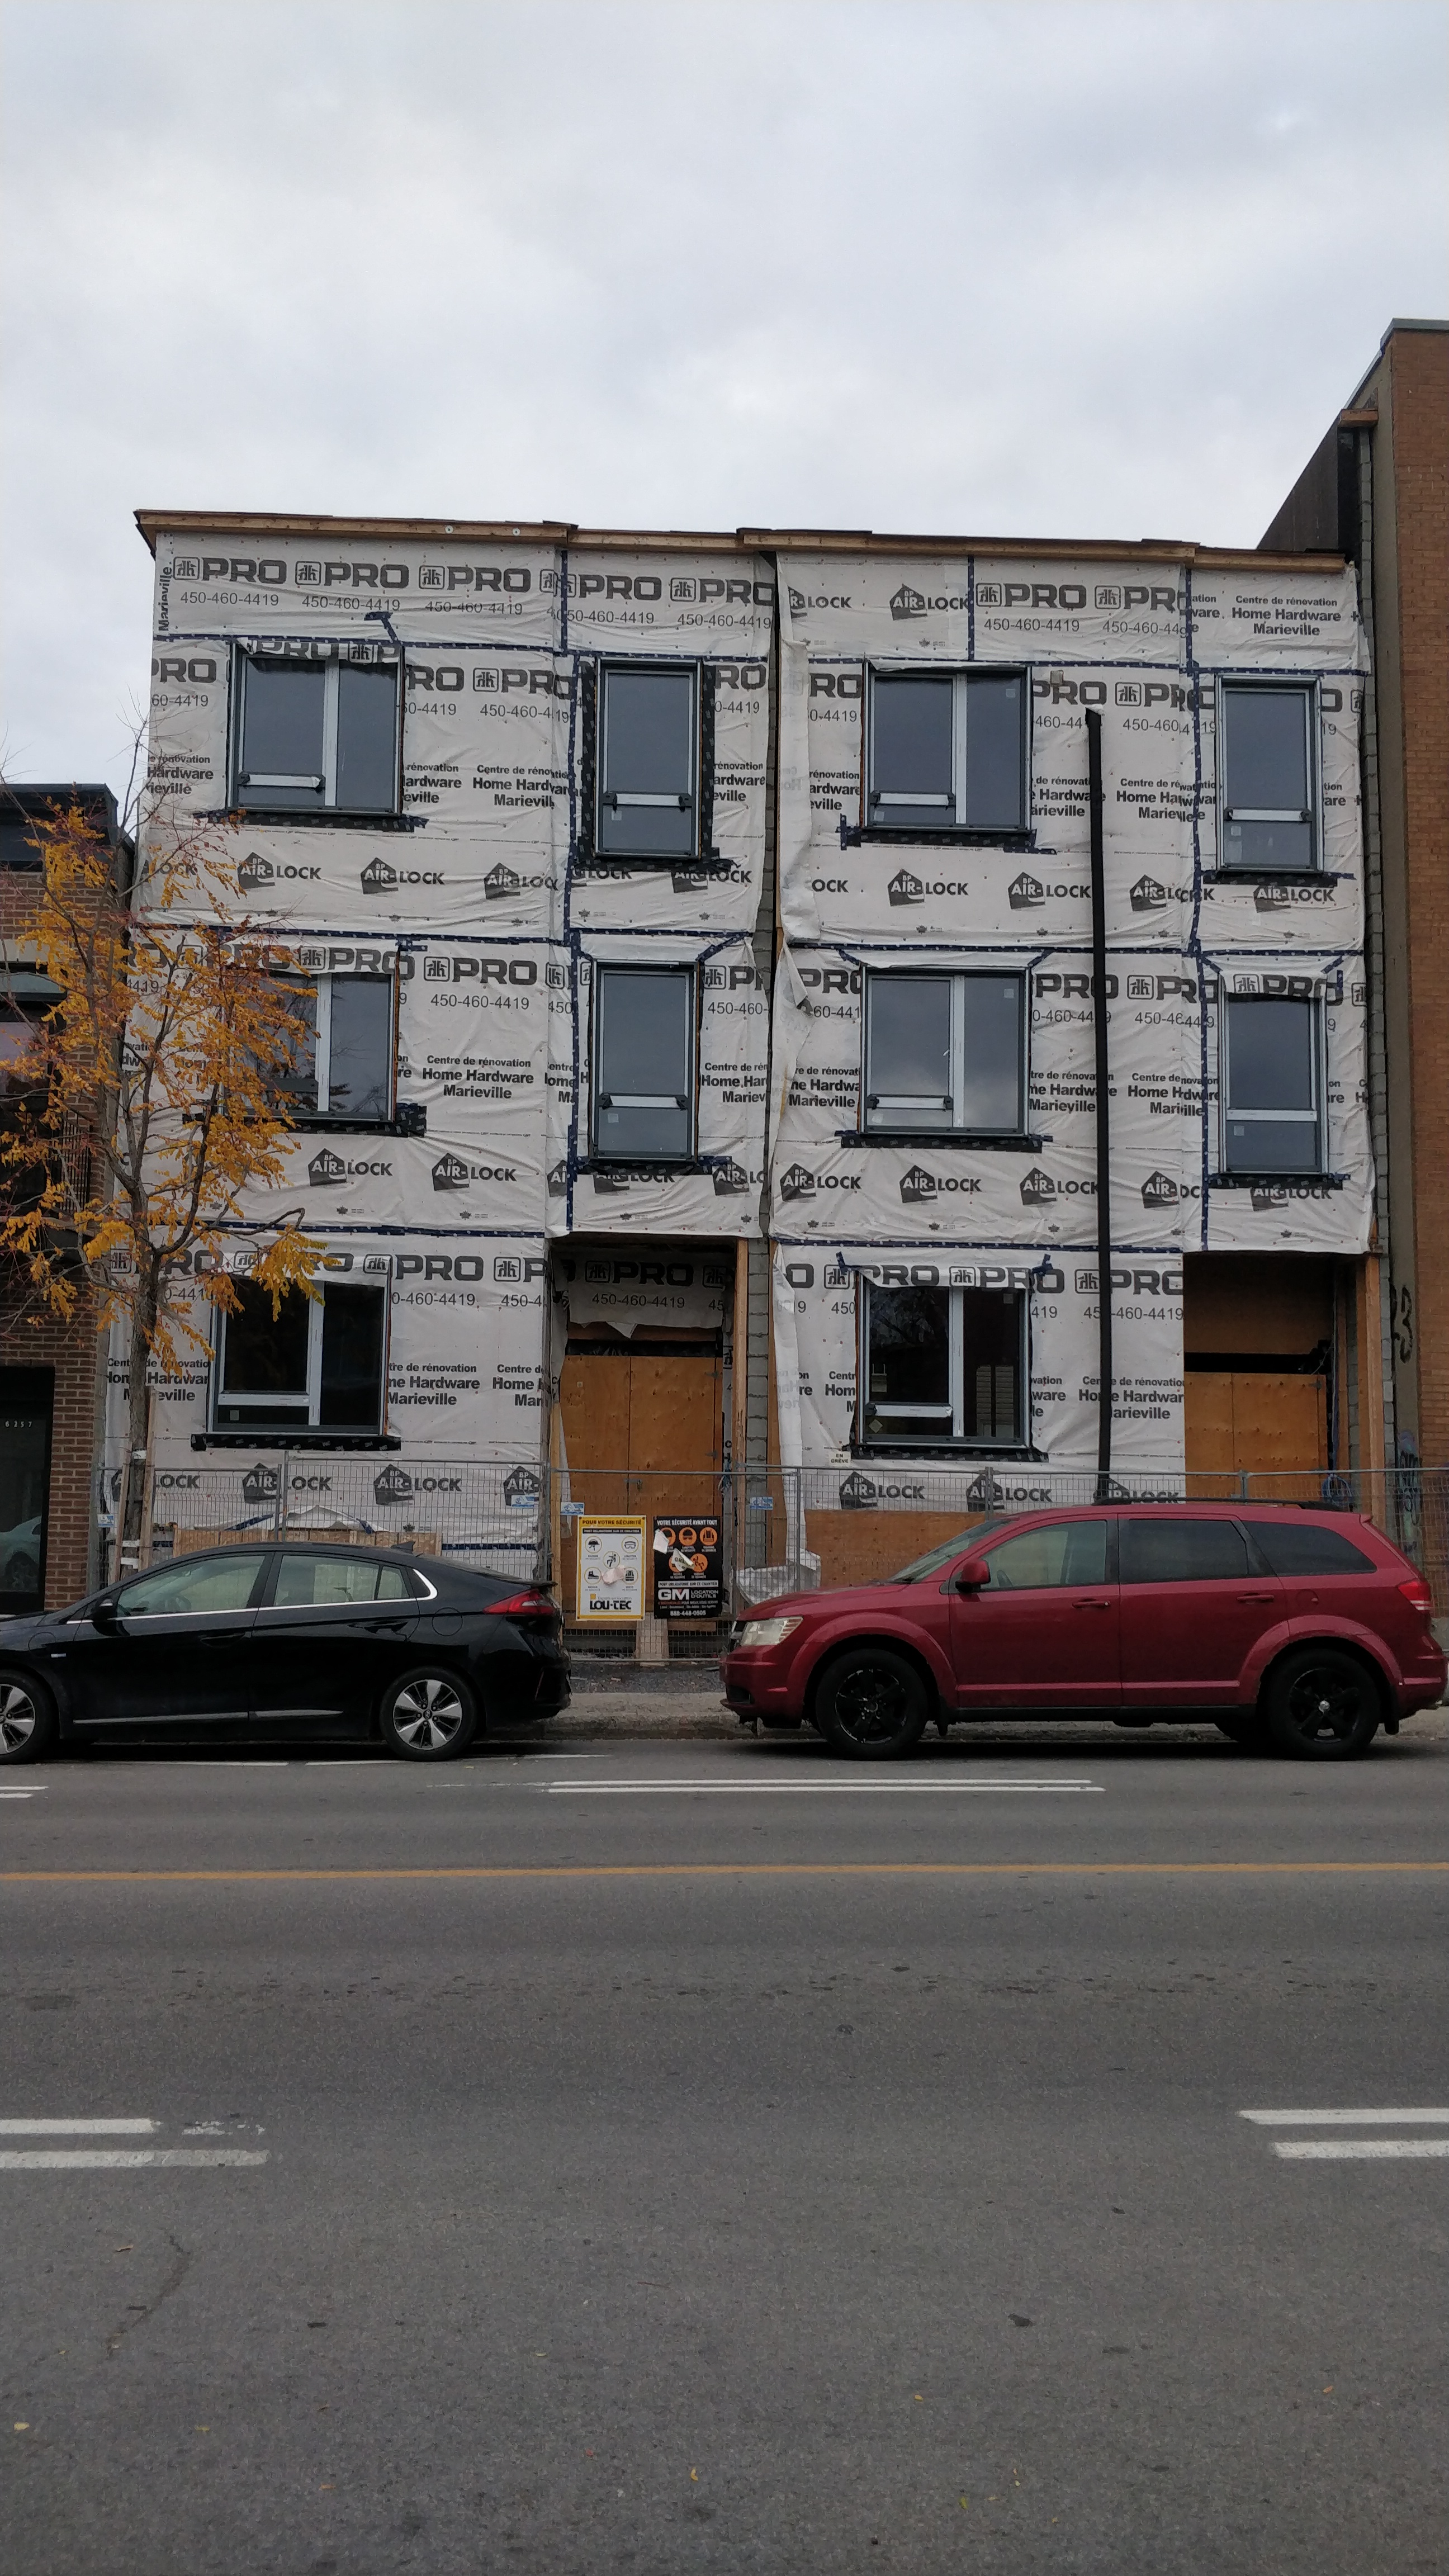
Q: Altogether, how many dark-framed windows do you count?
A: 10